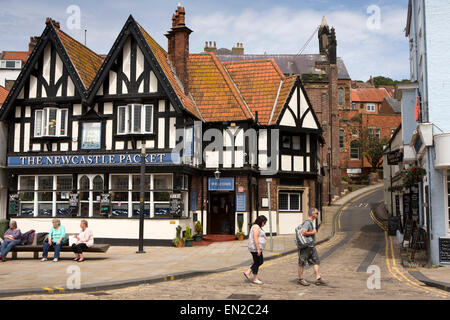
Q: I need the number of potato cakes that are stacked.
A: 0